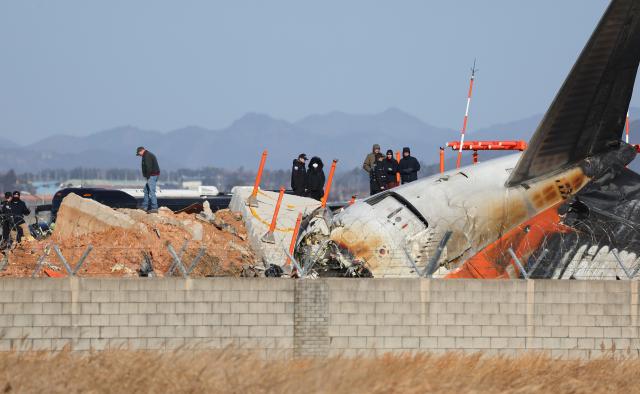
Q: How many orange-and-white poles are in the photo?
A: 2